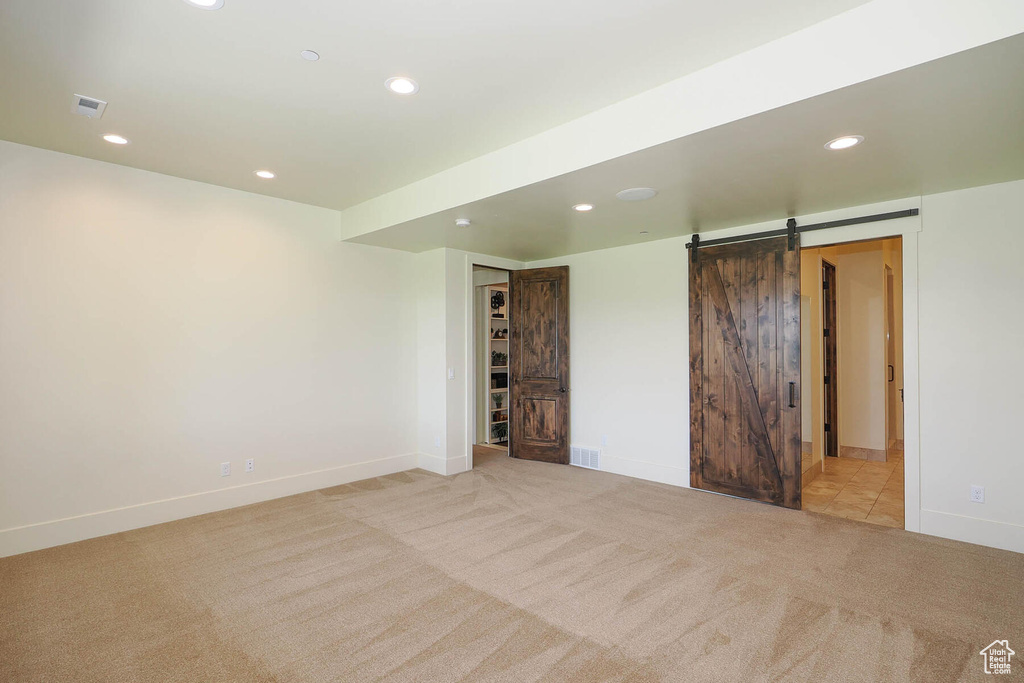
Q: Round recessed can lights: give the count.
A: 6